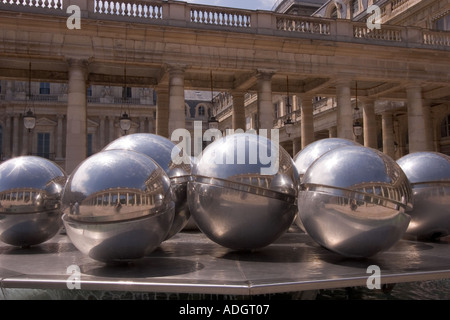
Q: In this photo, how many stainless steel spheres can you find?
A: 7